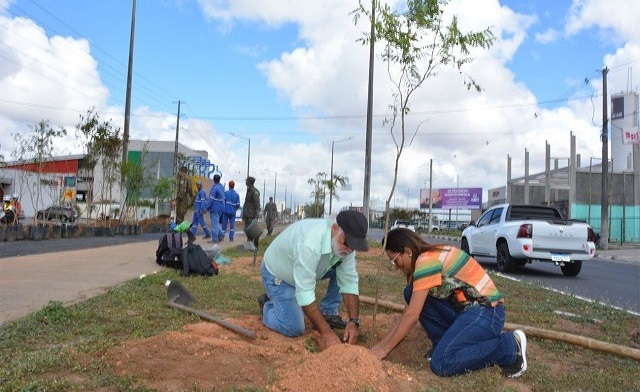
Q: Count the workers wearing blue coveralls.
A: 3